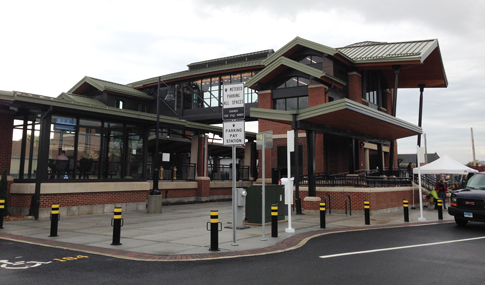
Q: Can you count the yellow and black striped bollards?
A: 9